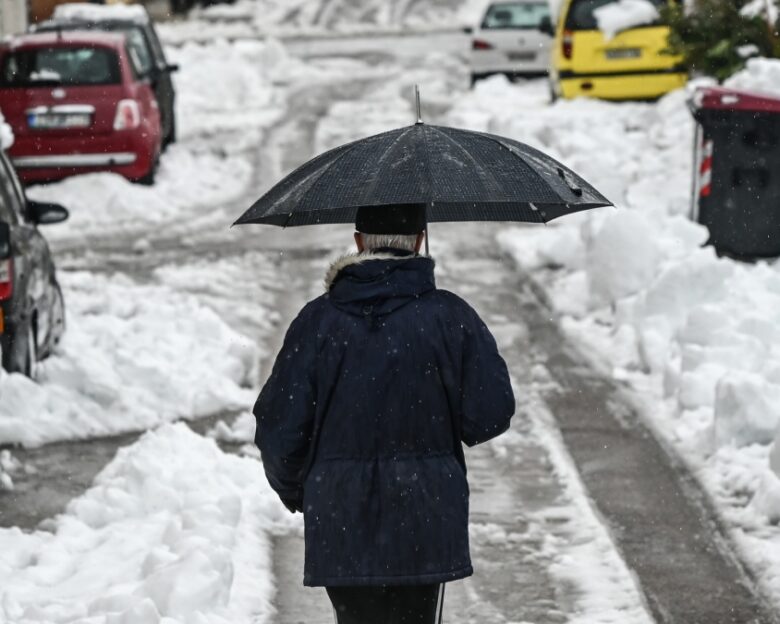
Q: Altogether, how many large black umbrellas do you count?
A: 1